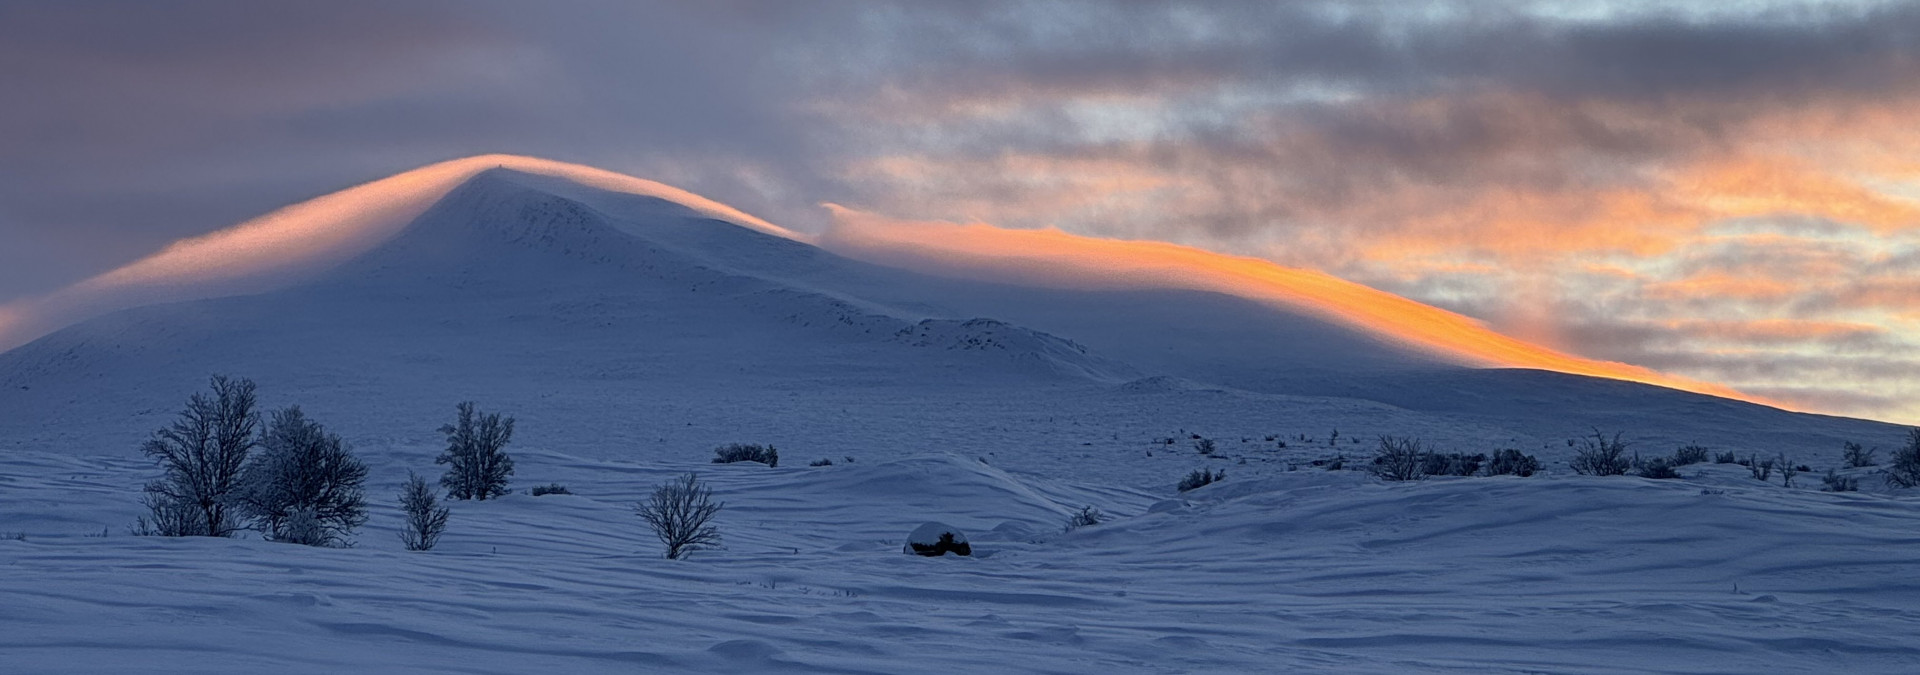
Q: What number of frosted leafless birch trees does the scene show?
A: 5